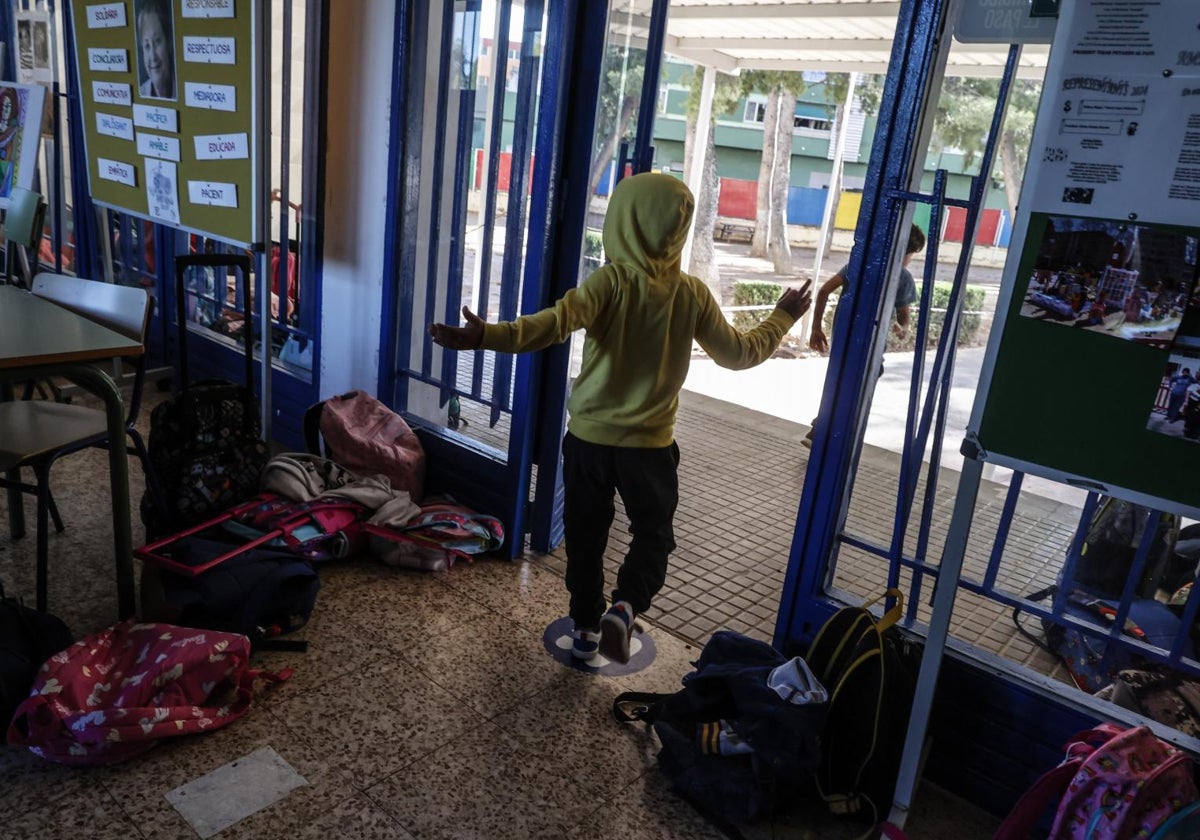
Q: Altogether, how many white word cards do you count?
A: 12